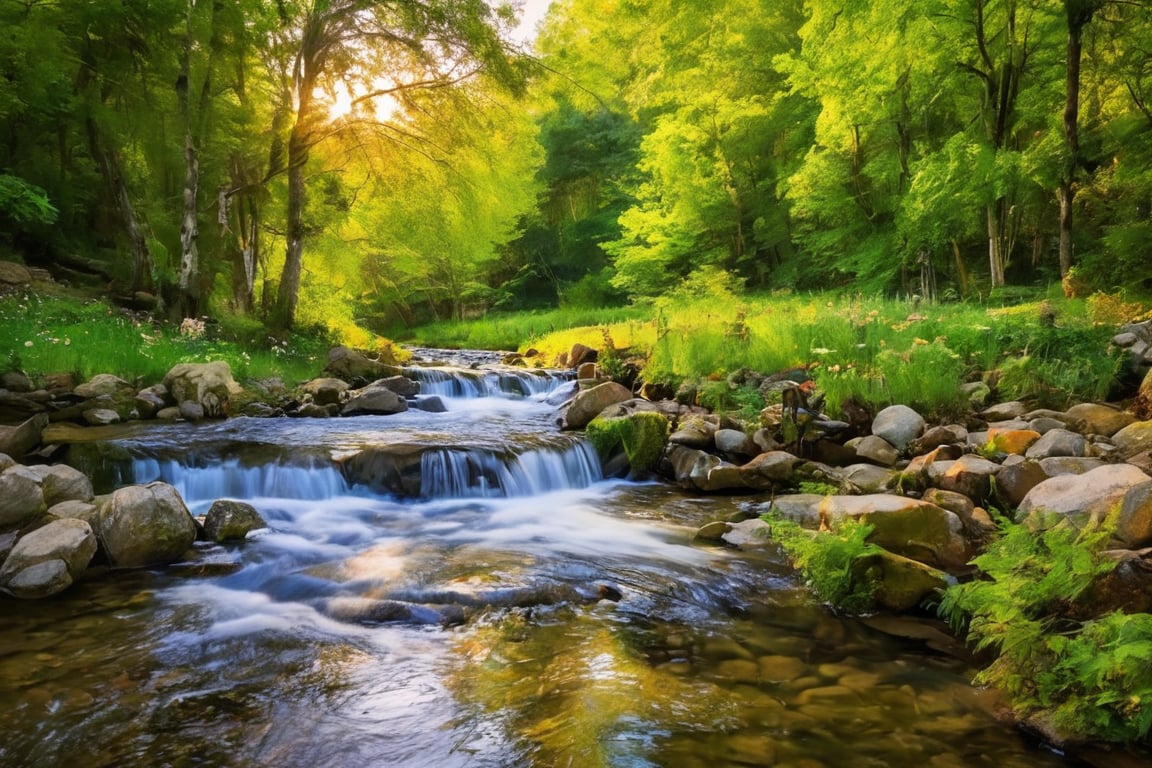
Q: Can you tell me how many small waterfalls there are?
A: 3